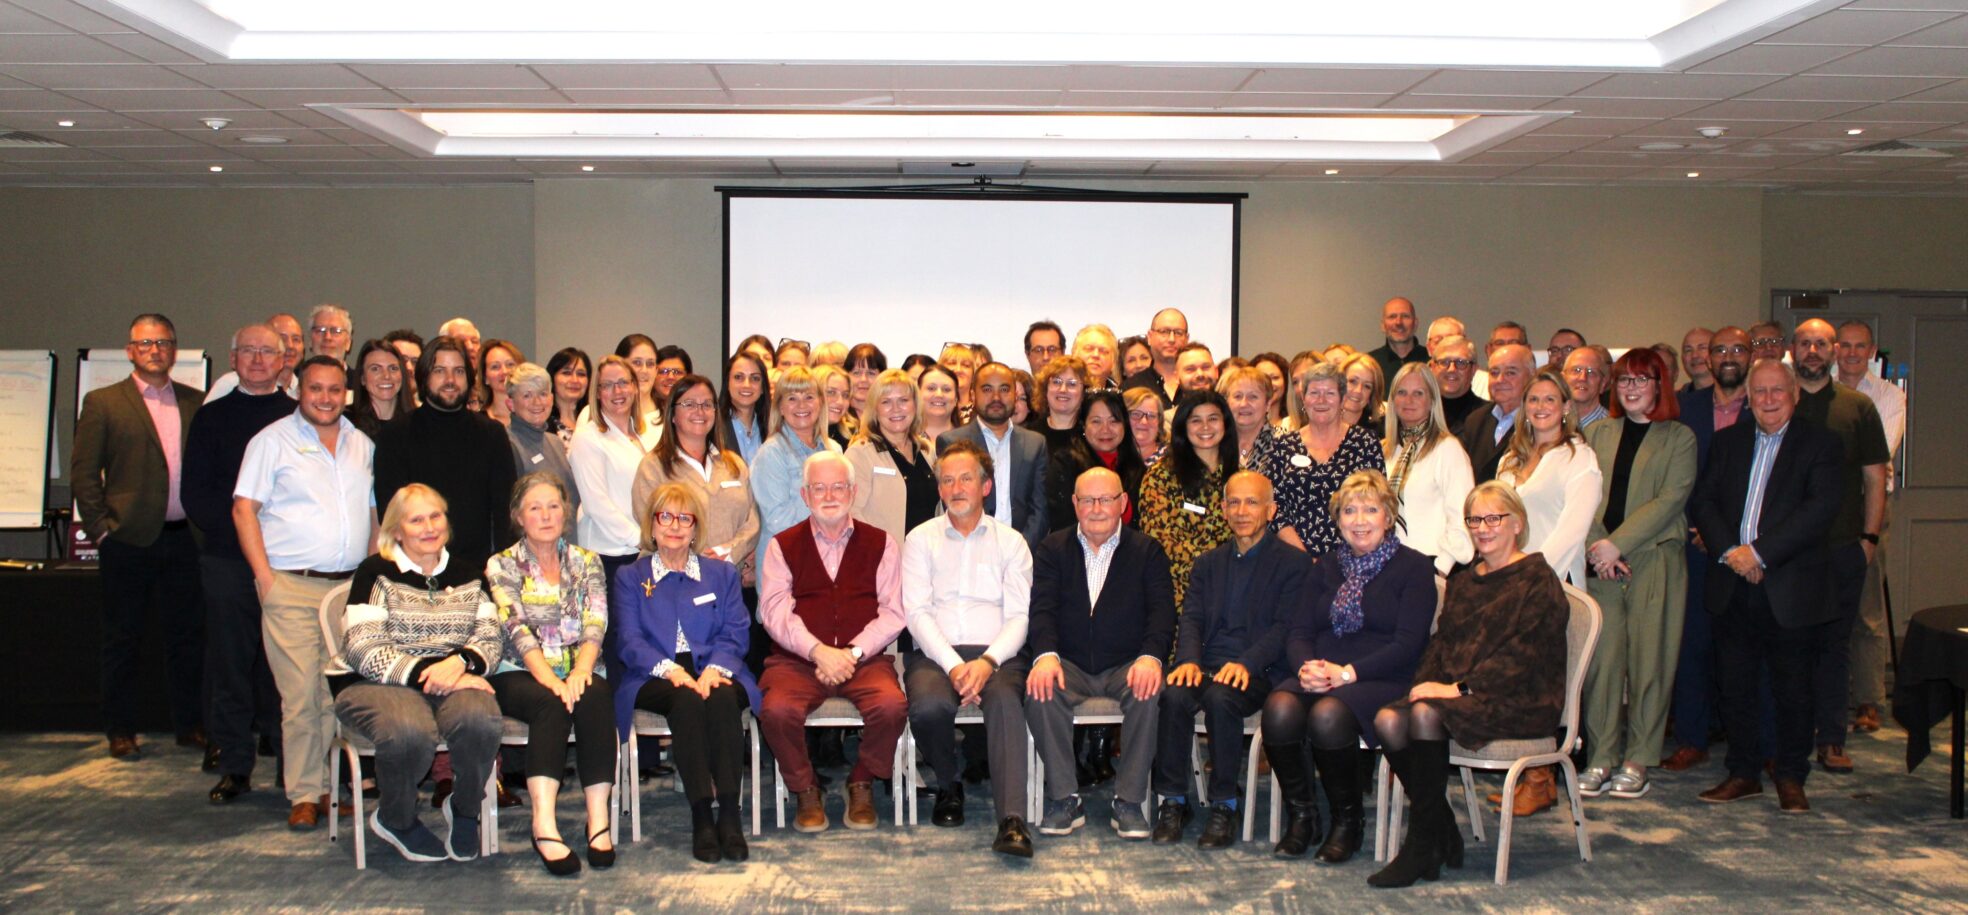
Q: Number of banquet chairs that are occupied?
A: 9